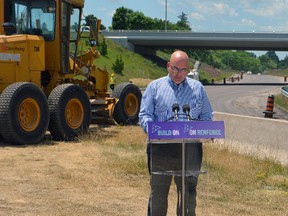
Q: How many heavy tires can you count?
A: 3